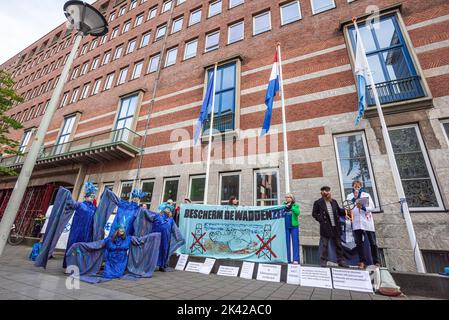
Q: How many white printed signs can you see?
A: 9